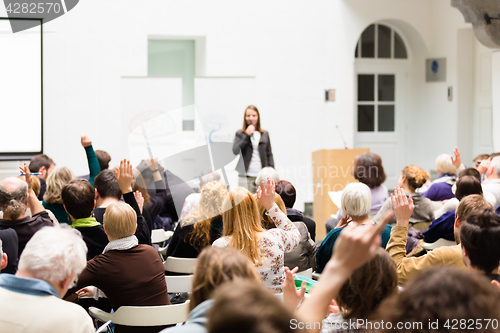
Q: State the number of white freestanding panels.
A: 2